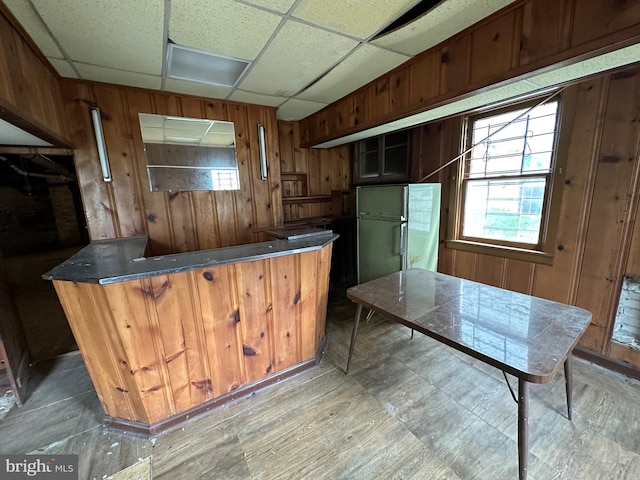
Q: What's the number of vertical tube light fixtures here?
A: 2